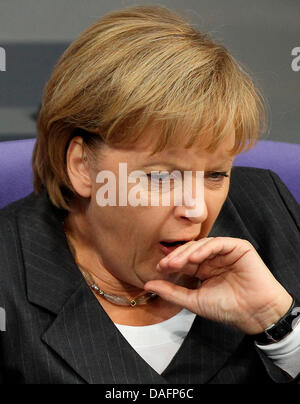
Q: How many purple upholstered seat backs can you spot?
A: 1